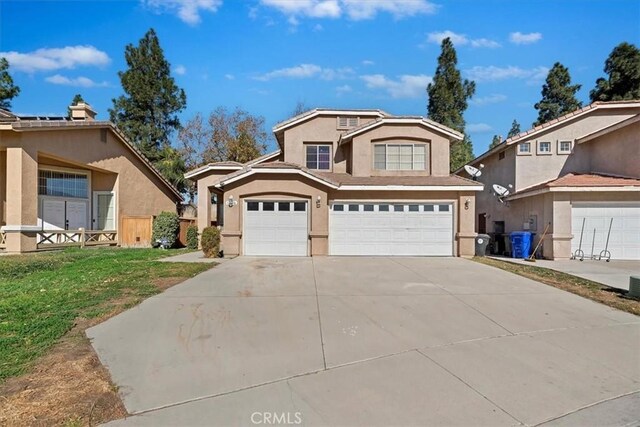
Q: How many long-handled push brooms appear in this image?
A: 1